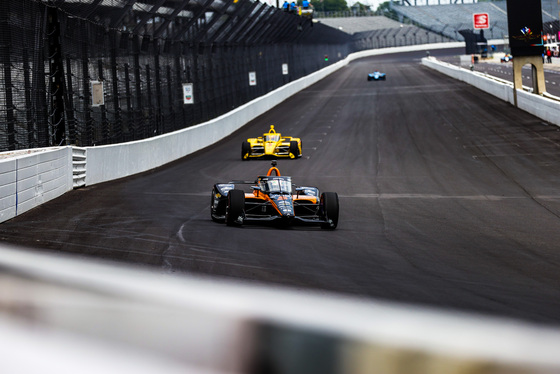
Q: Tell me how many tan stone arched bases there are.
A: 1